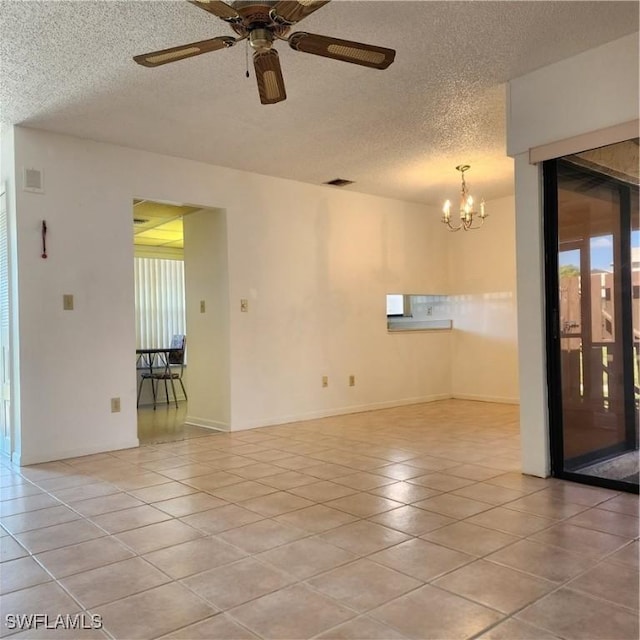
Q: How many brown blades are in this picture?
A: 5